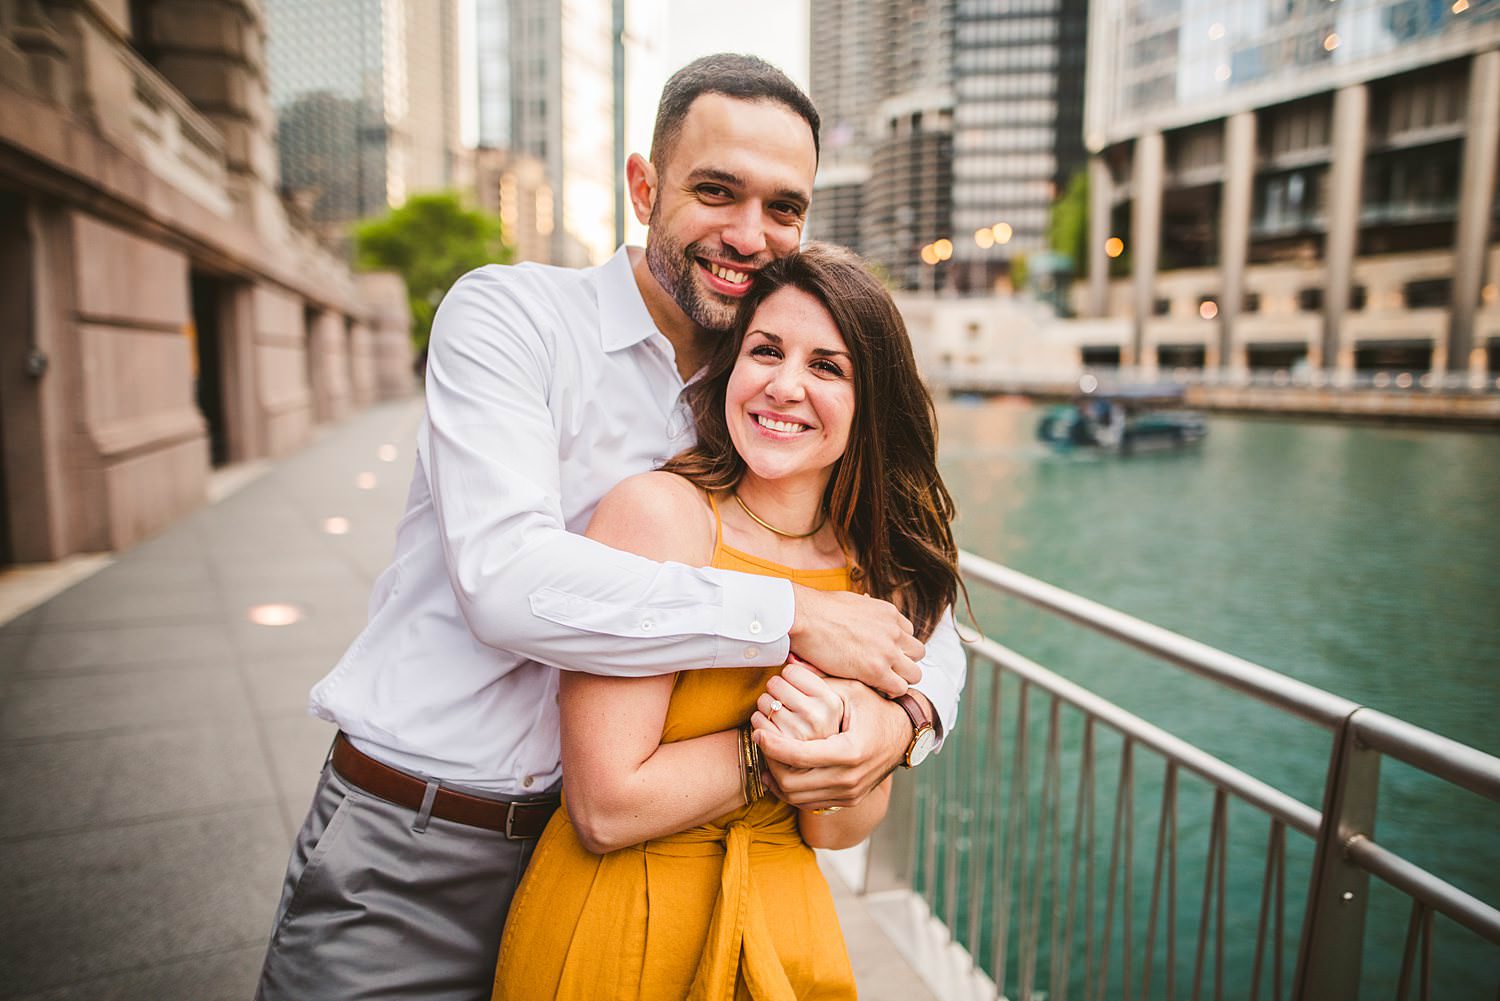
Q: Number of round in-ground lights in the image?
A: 4